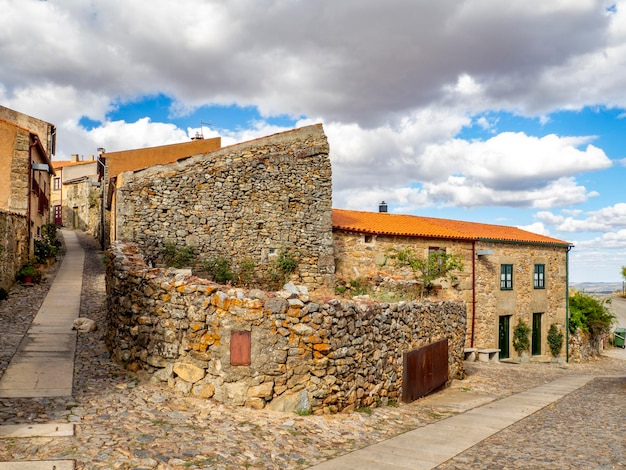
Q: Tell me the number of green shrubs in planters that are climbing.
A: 2